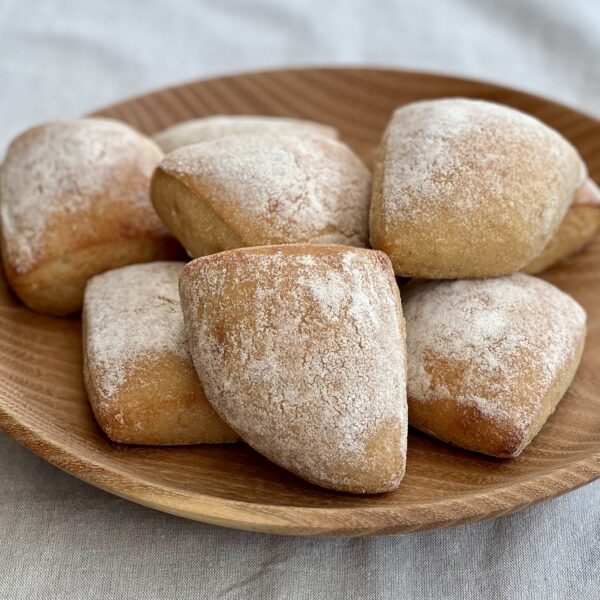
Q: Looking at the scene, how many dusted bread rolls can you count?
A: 8